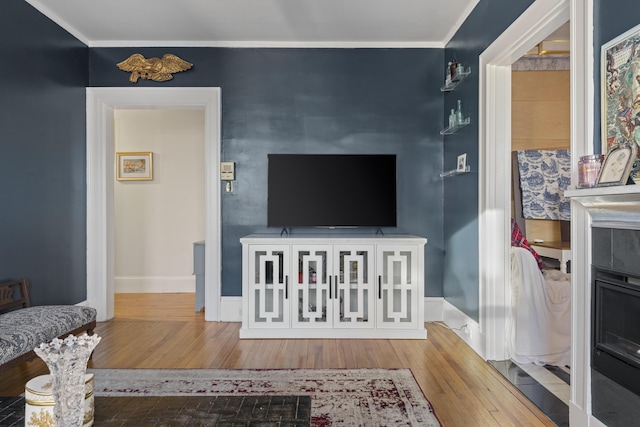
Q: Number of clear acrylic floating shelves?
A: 3